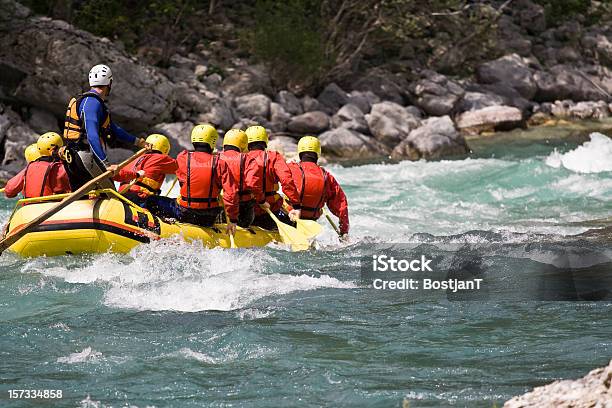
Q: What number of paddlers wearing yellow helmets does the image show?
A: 7